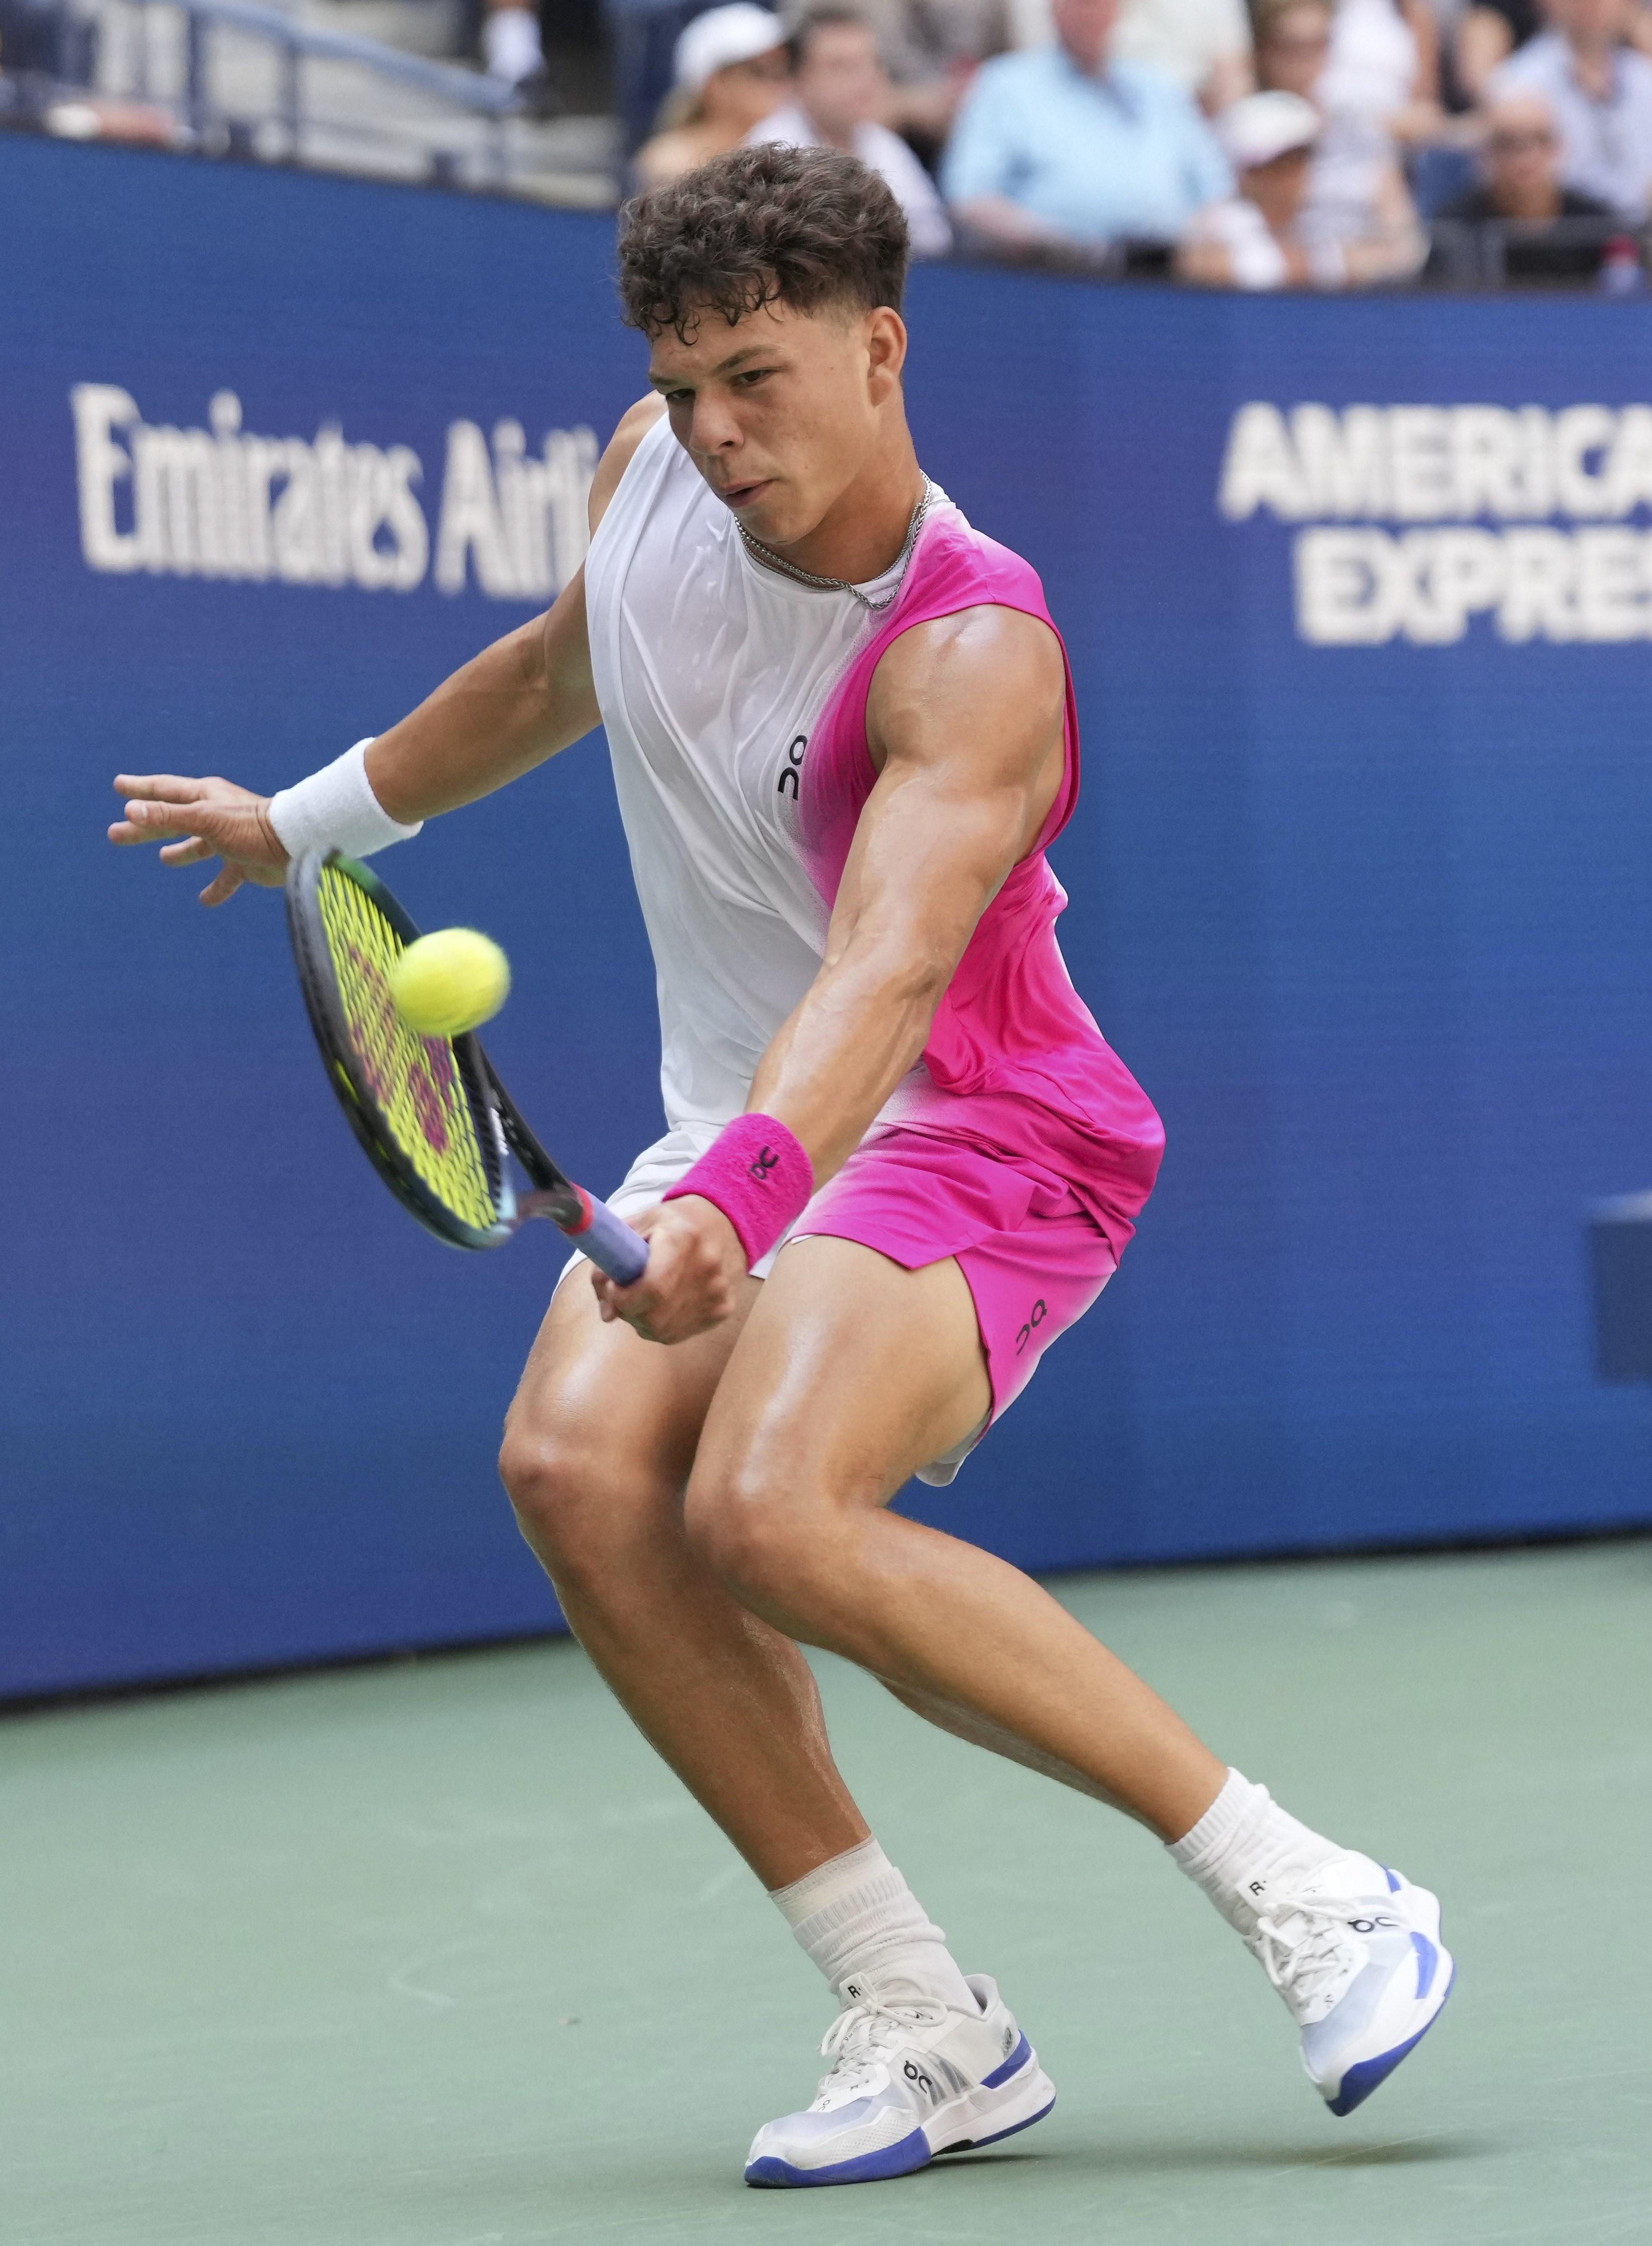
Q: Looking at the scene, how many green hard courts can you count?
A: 1